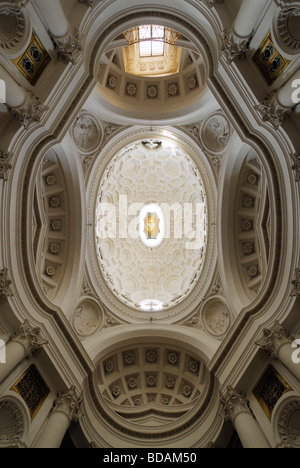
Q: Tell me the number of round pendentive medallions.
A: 4